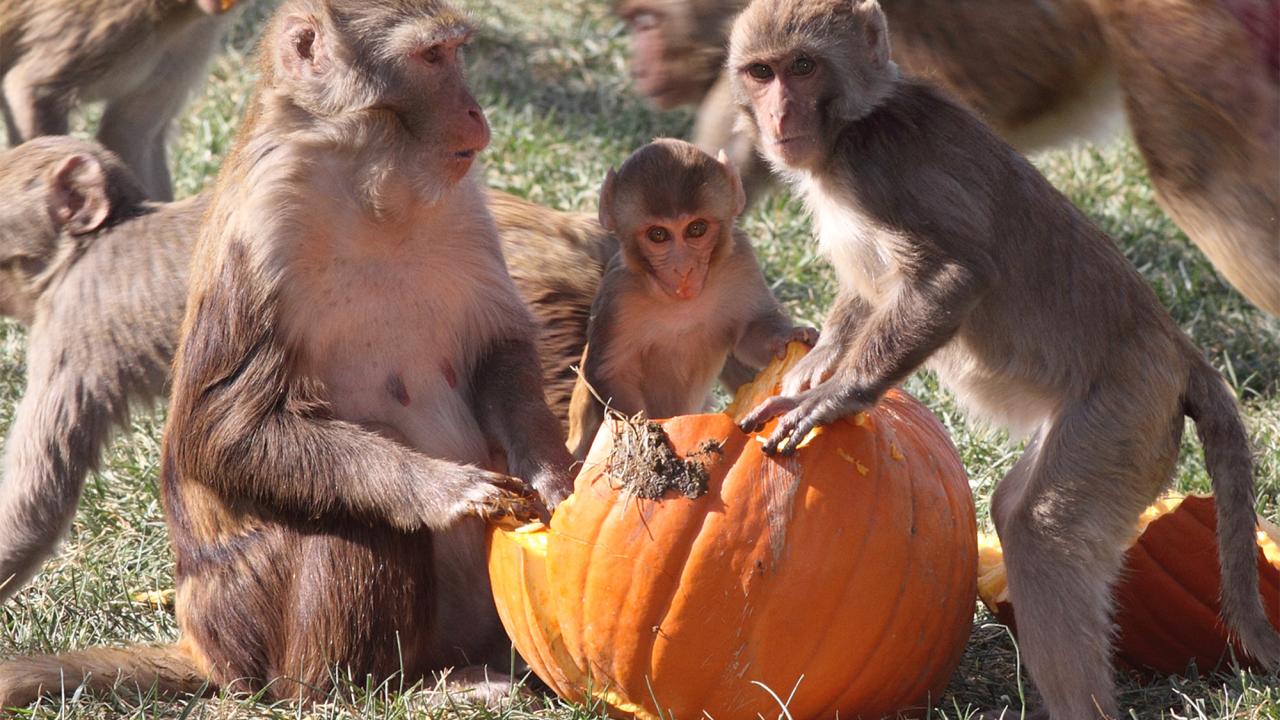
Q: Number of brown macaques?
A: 6